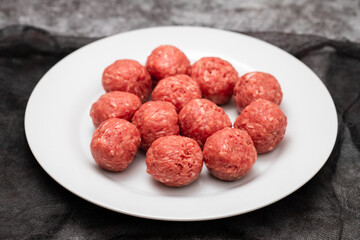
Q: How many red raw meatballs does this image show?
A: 12